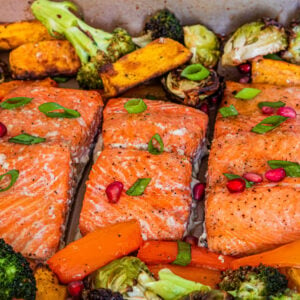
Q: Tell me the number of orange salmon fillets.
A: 3